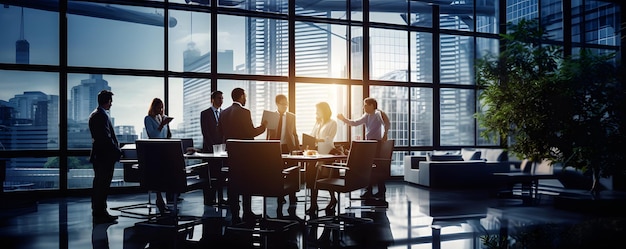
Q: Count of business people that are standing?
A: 7